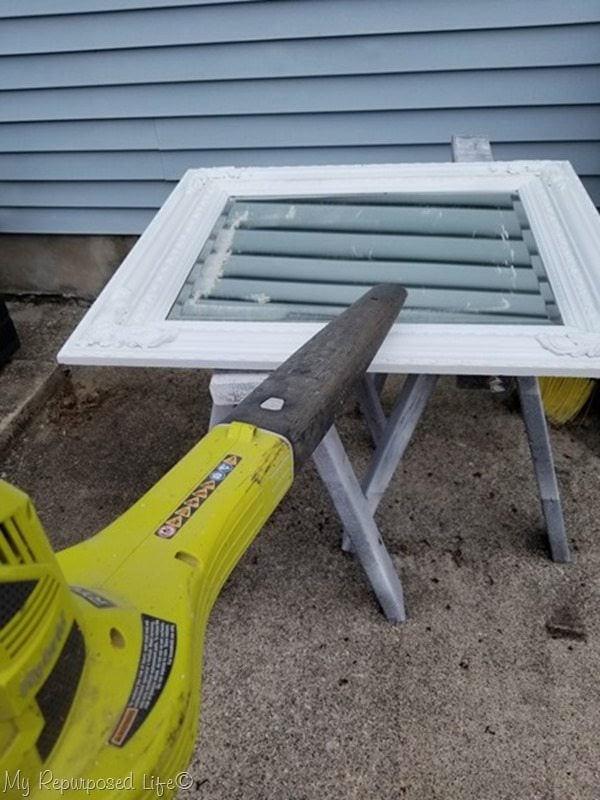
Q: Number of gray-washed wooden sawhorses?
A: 2